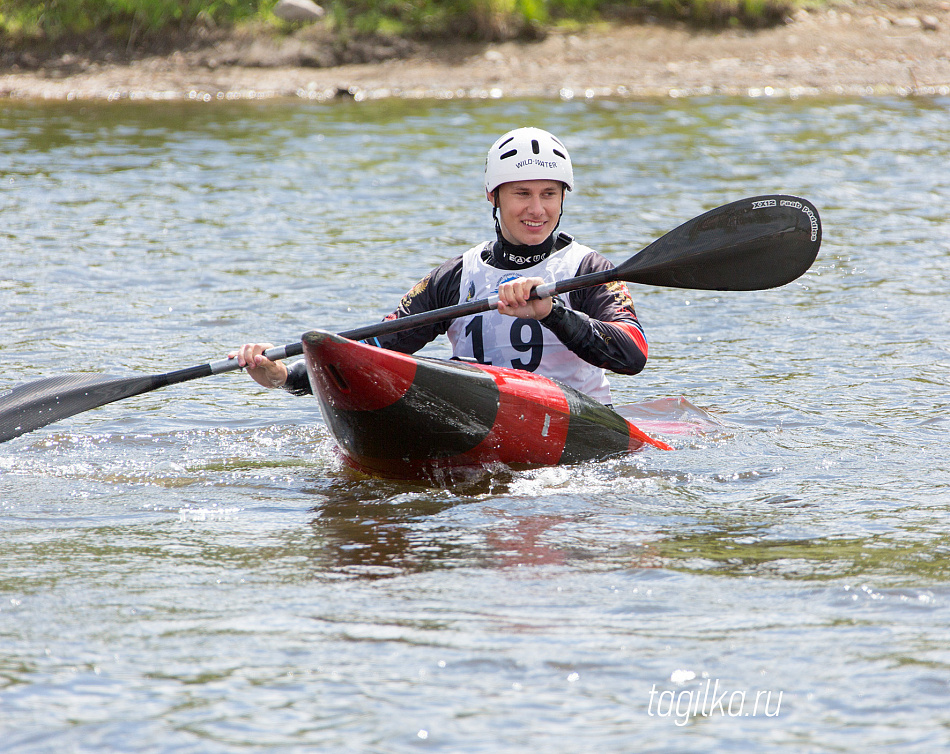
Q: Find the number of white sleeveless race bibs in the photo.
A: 1